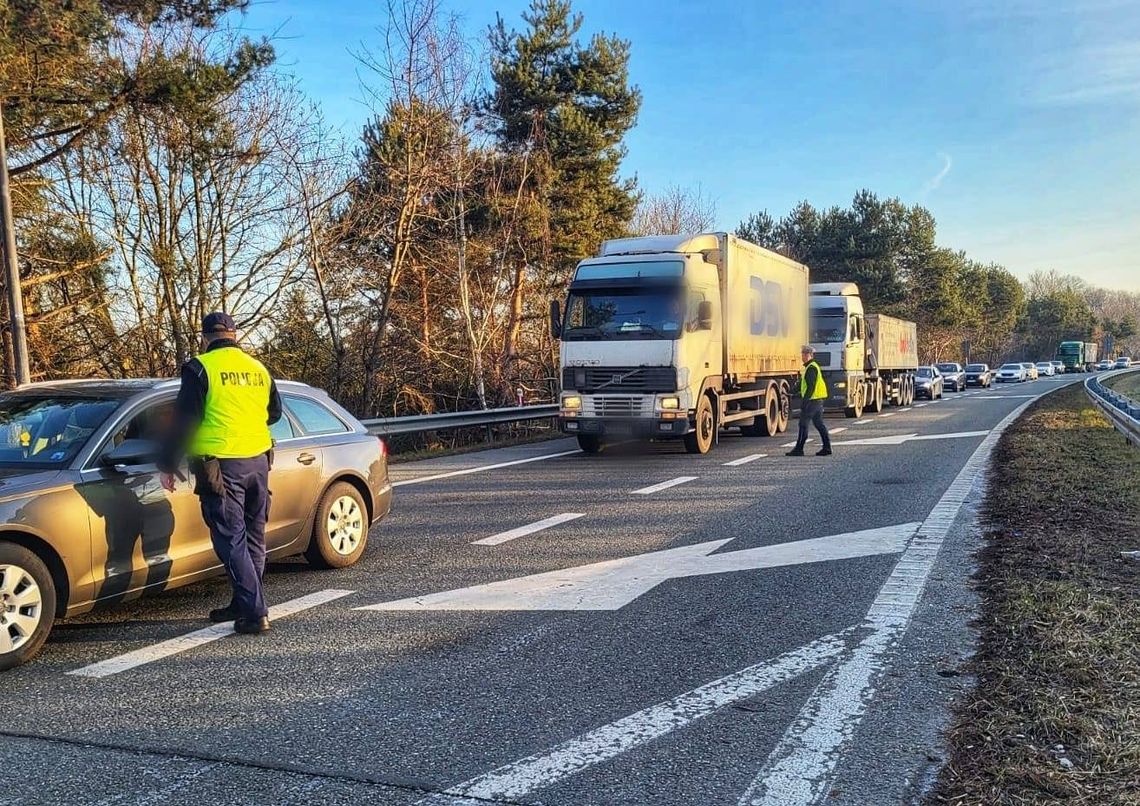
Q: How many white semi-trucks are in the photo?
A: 2